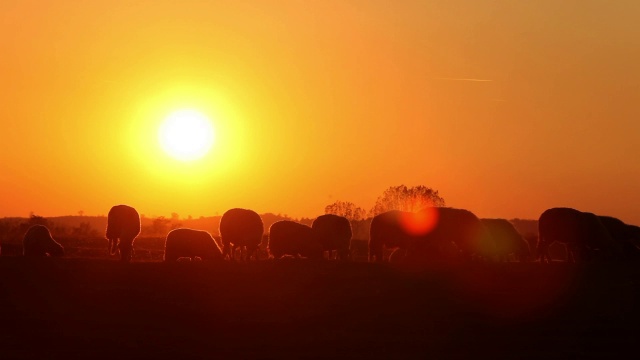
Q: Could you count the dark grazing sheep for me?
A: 11